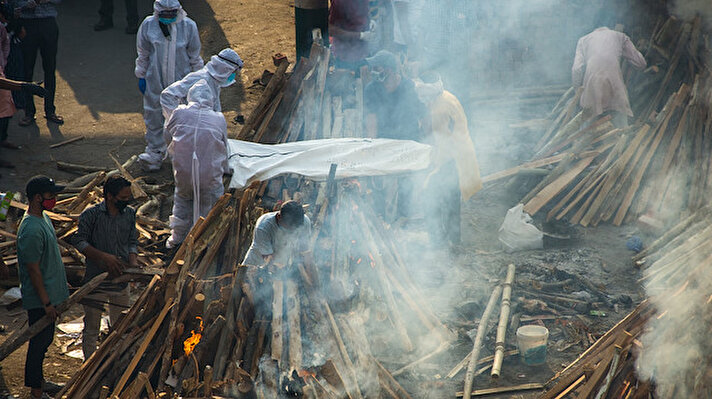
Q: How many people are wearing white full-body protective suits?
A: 3